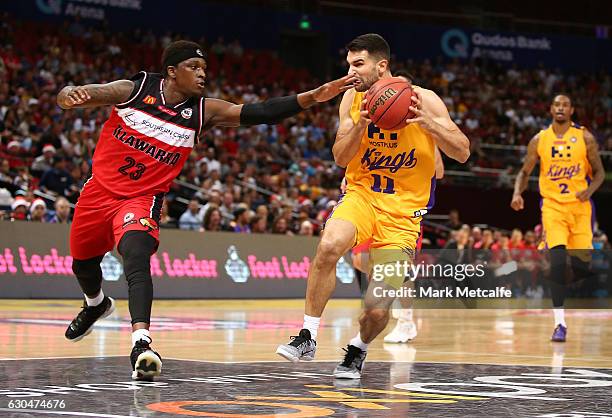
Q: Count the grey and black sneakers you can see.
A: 2